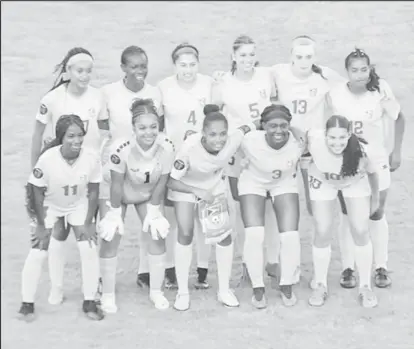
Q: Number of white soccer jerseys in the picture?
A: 11